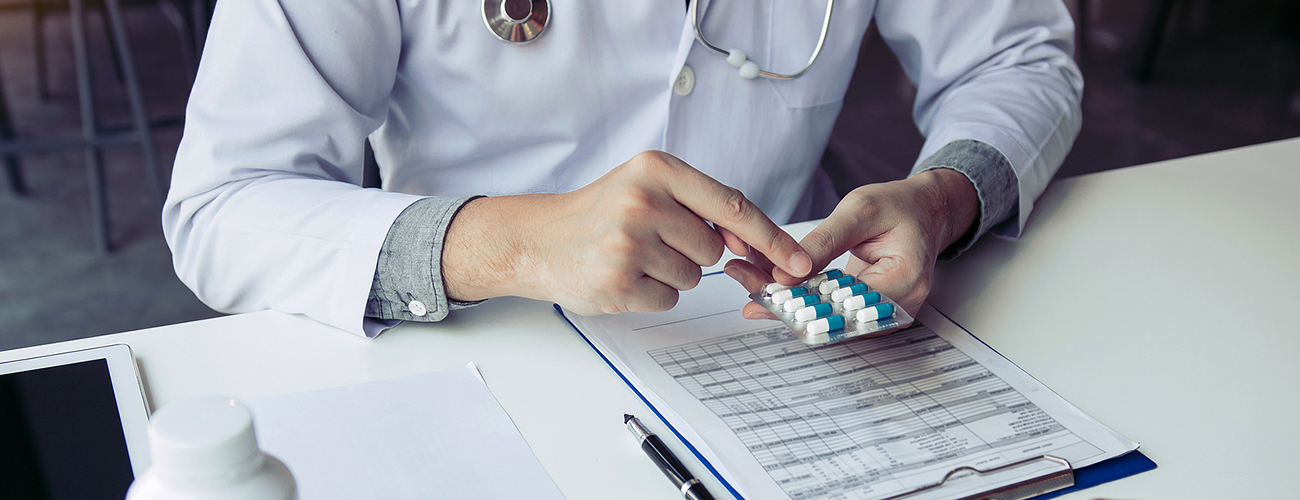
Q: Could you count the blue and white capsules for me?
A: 10